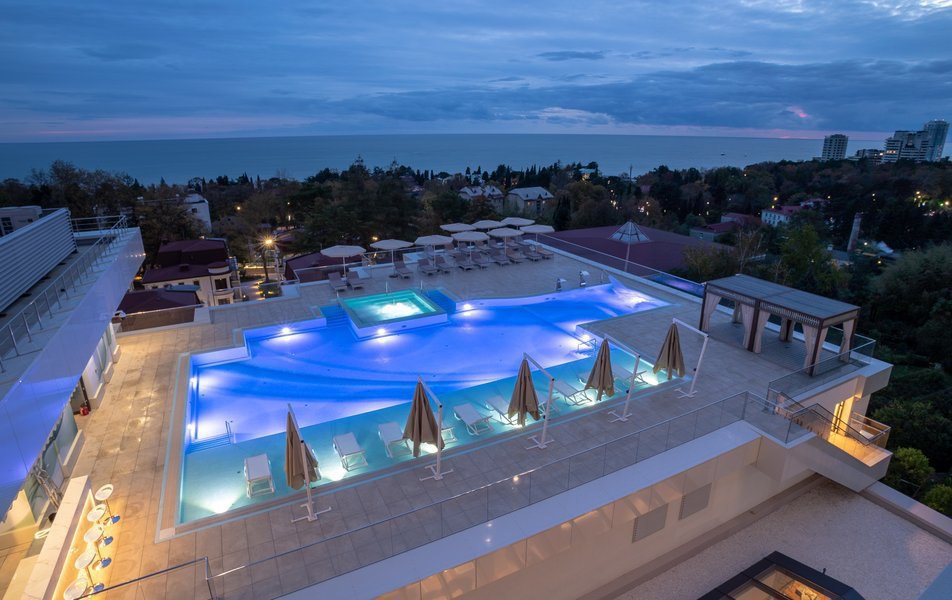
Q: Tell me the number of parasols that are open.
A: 9